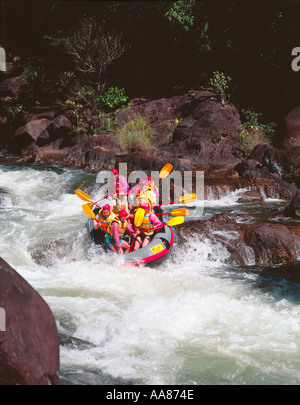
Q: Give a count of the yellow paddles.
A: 8